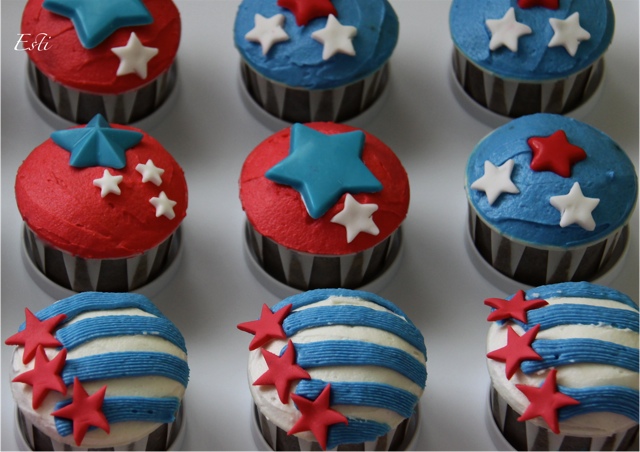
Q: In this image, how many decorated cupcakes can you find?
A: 9